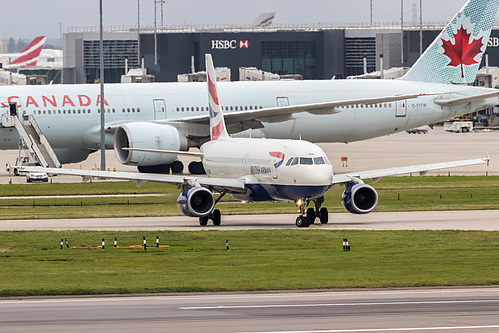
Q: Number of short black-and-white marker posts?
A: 9